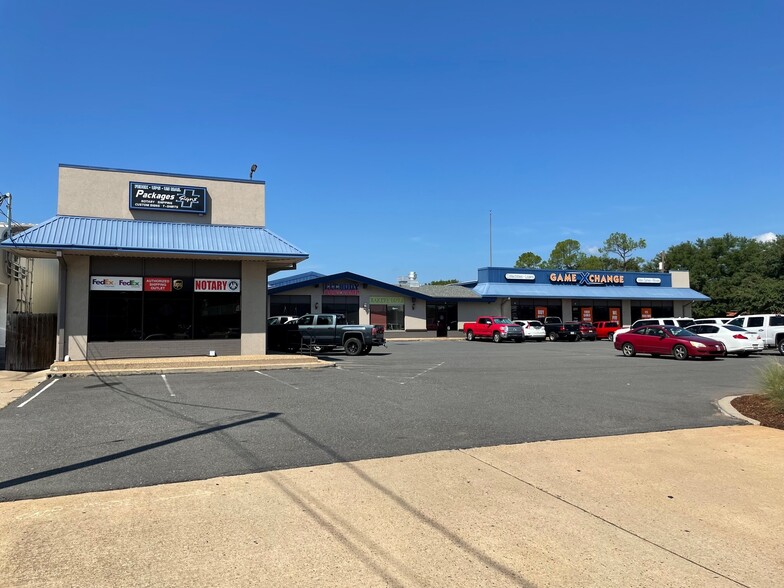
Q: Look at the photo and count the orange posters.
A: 4